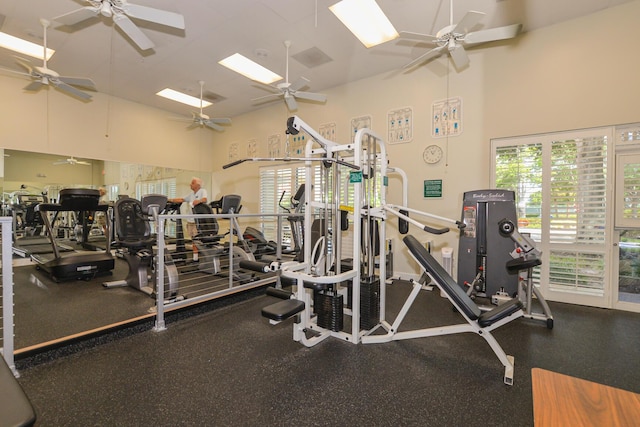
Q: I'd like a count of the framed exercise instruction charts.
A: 8